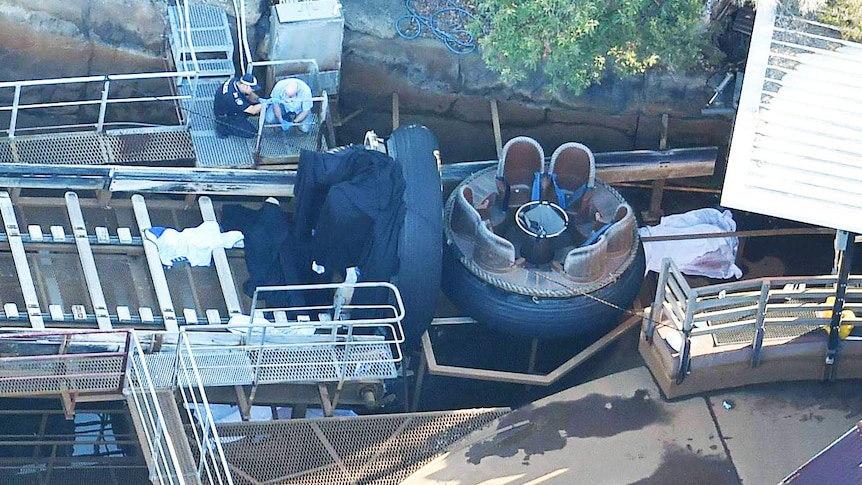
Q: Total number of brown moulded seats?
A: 6